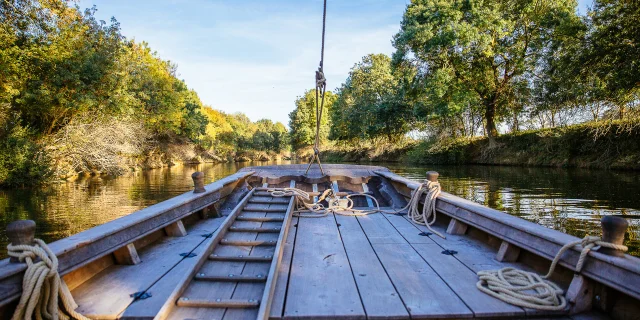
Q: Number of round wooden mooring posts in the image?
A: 4